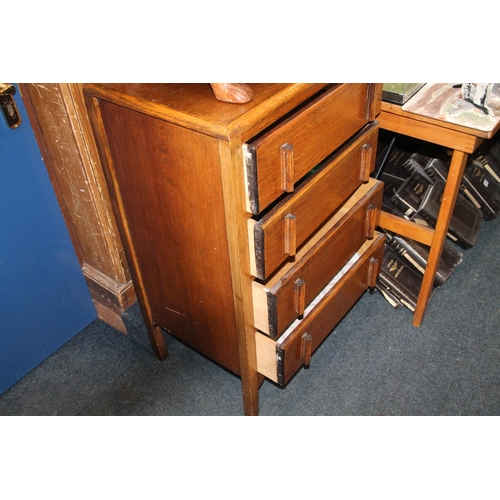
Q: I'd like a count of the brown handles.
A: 8